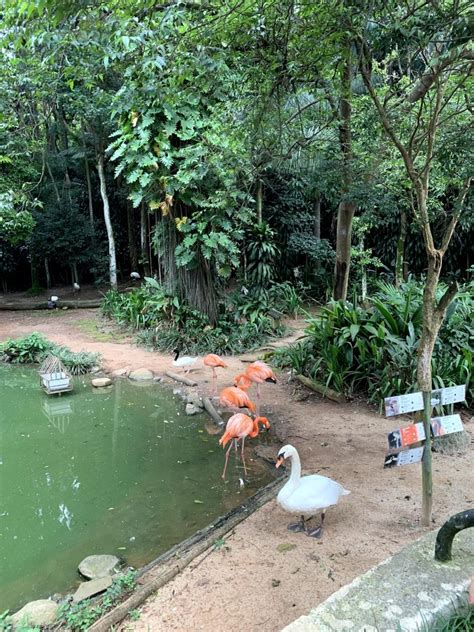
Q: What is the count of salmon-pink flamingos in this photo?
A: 4